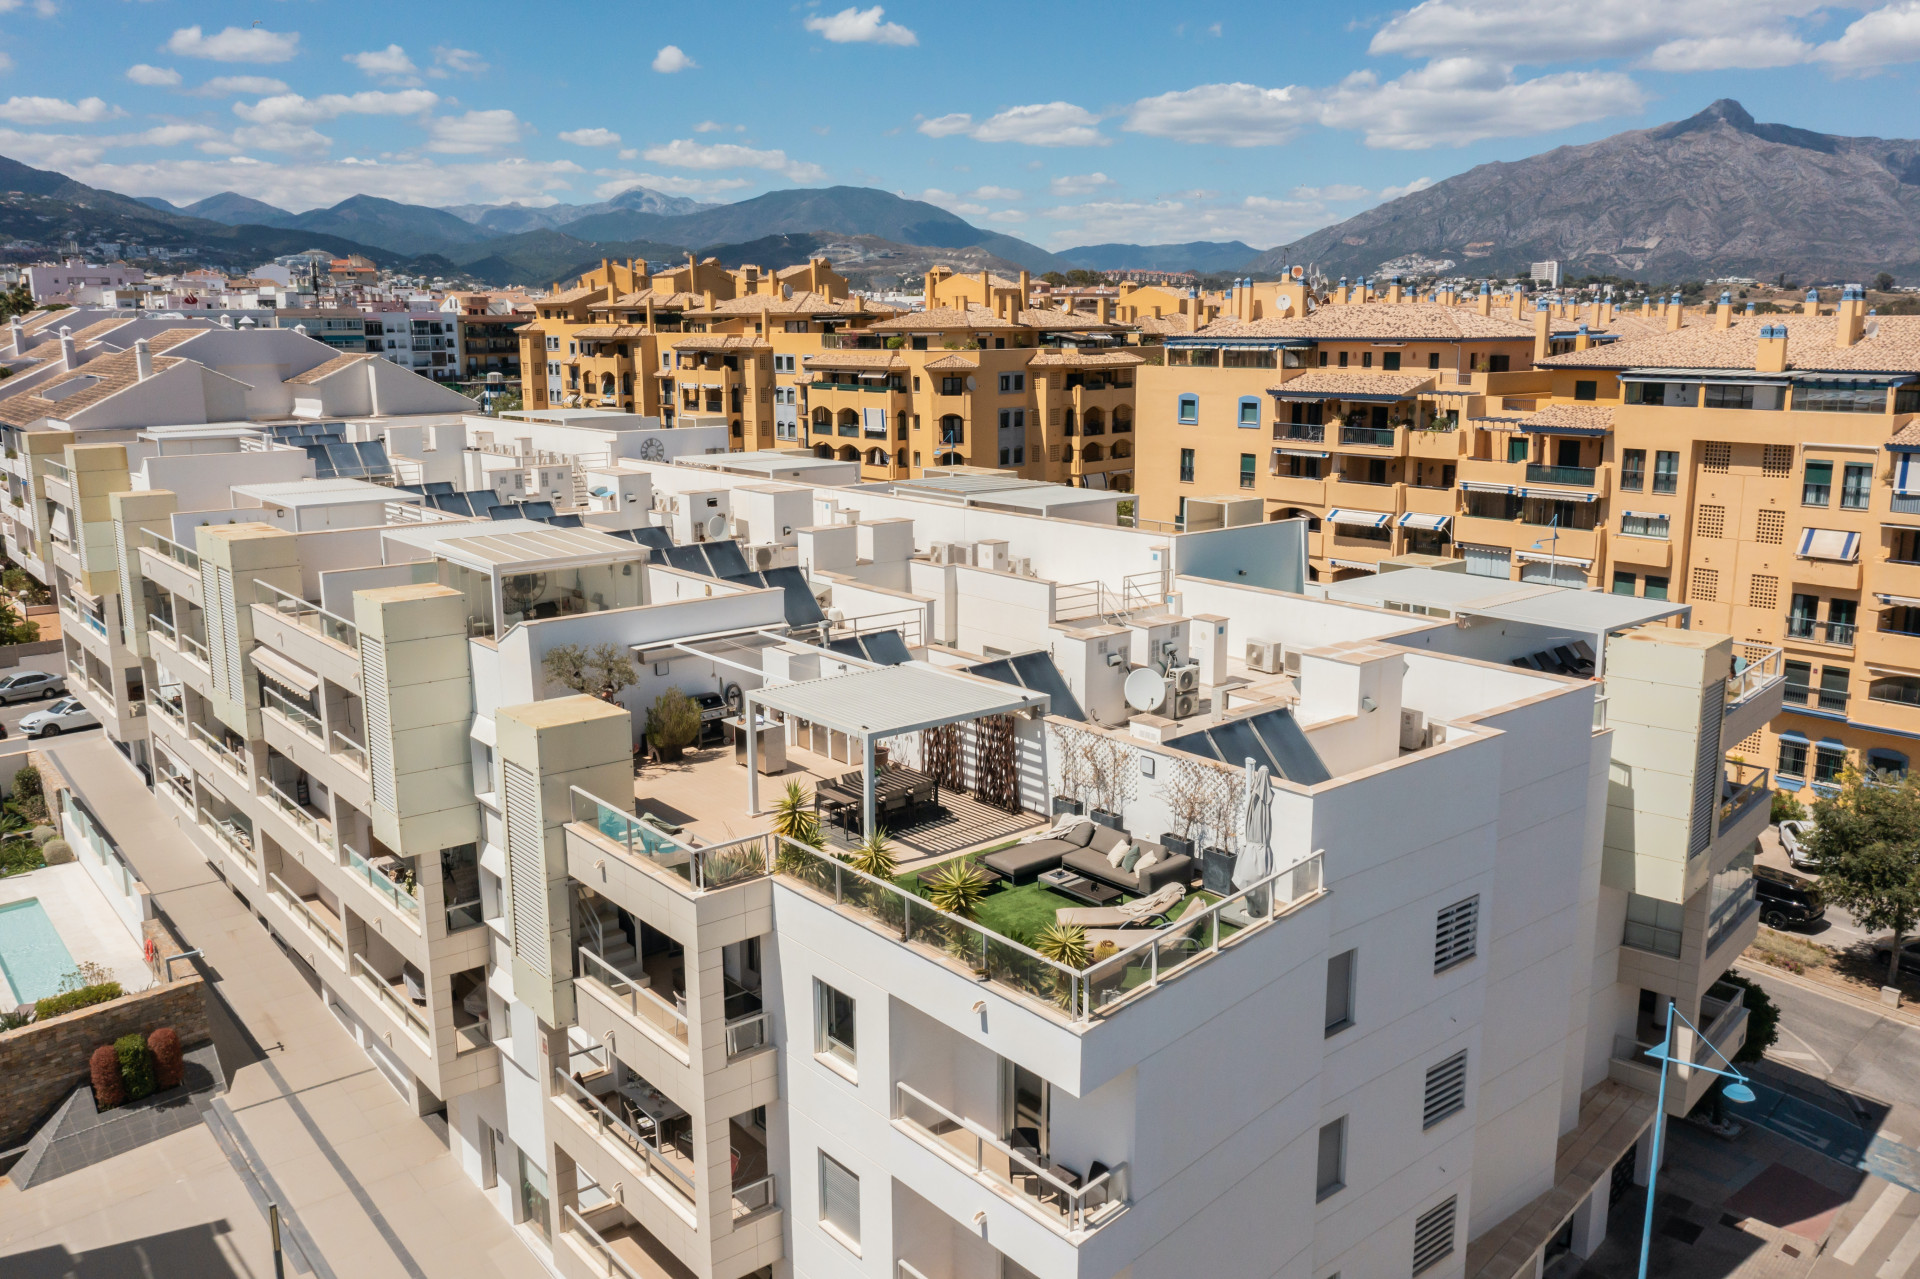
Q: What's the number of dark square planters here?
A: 4